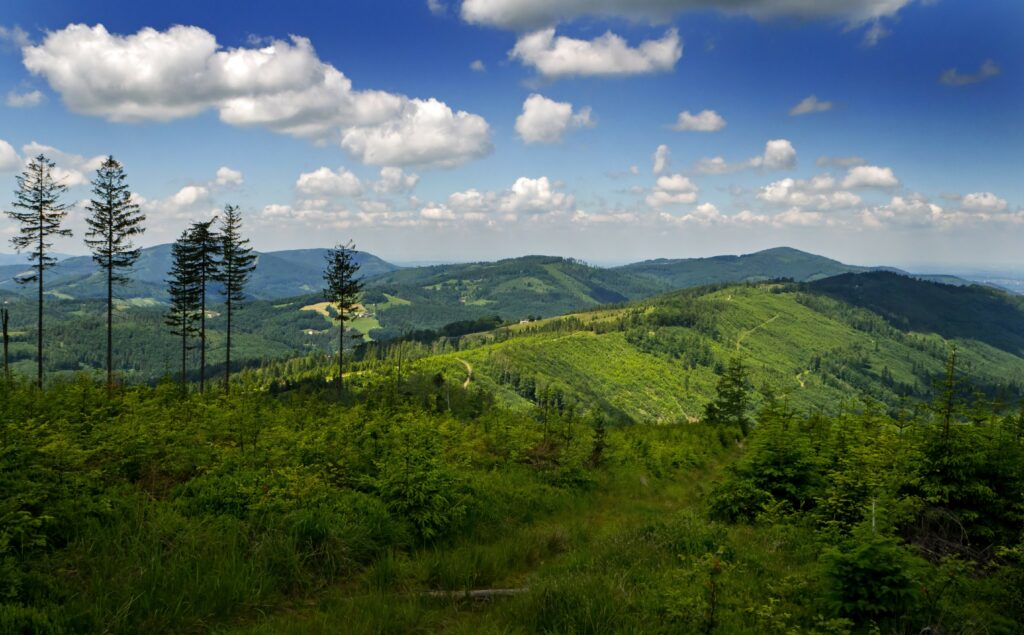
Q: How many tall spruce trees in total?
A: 6